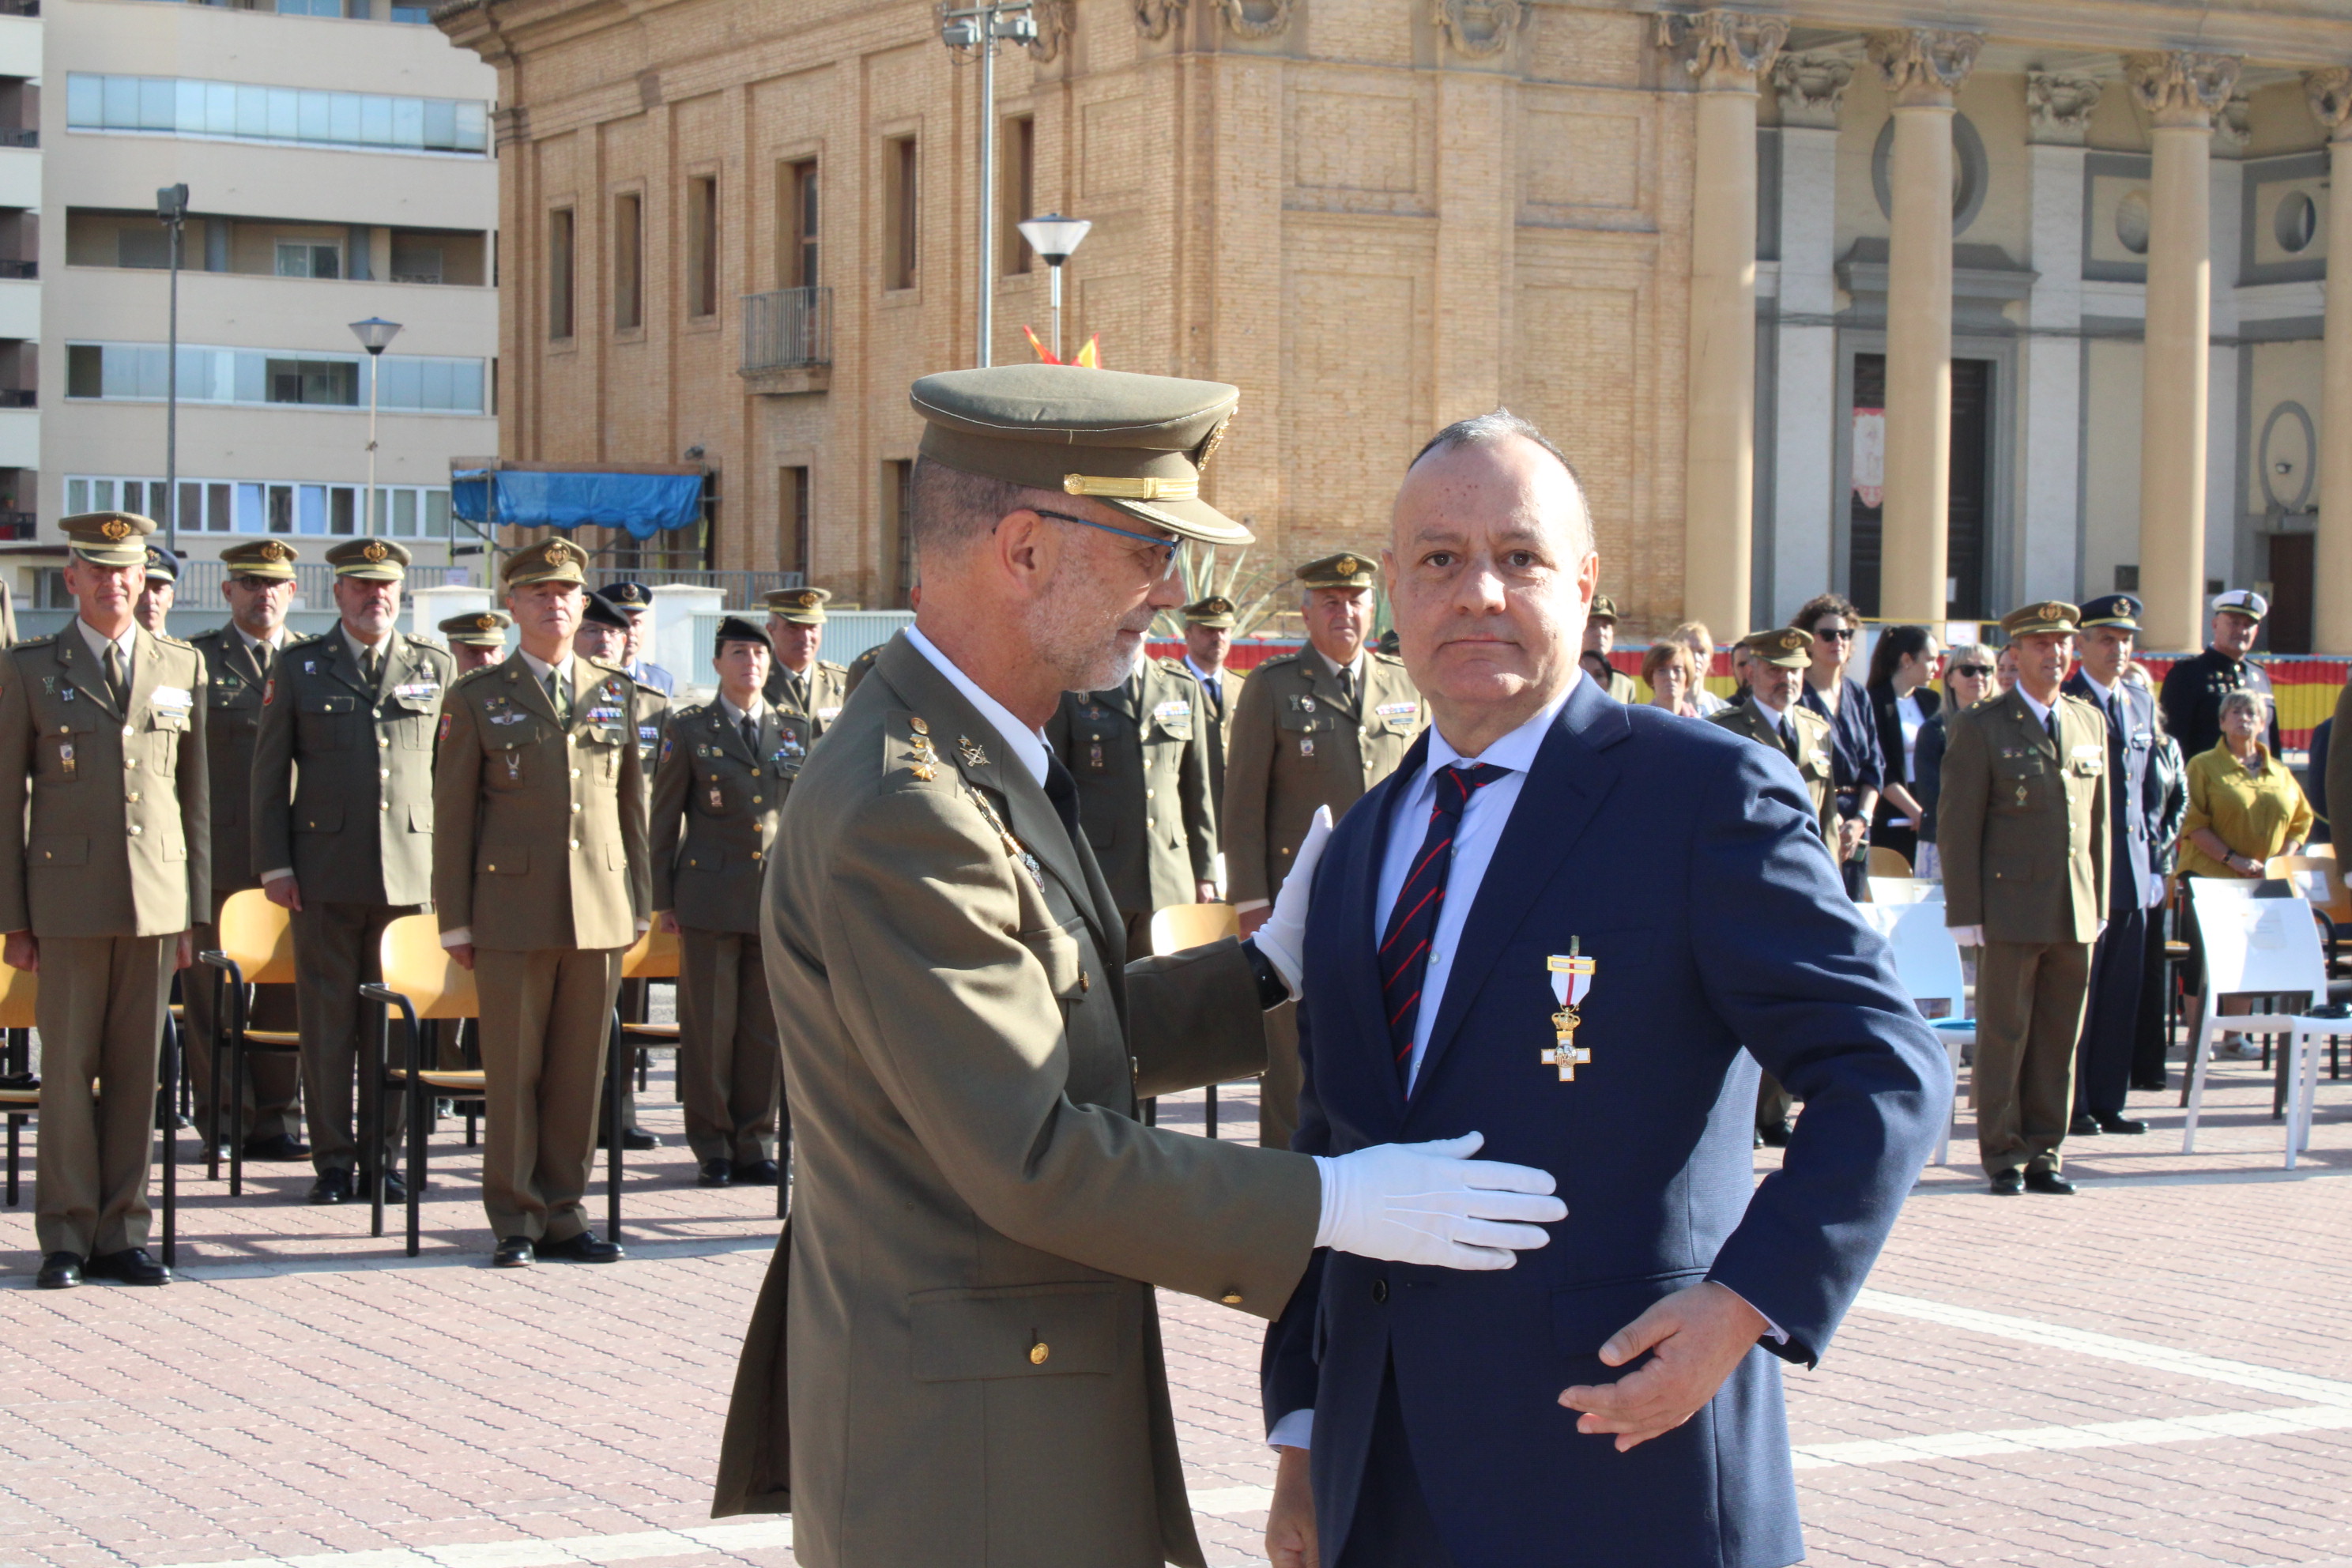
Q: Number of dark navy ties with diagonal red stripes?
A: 1